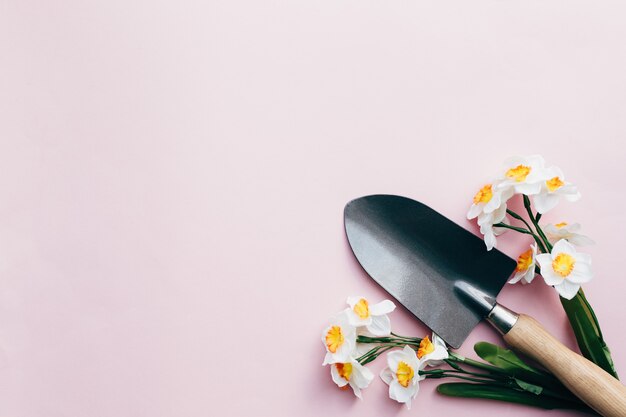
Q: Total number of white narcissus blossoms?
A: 11